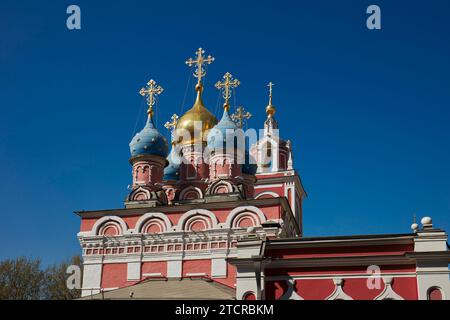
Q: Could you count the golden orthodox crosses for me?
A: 6